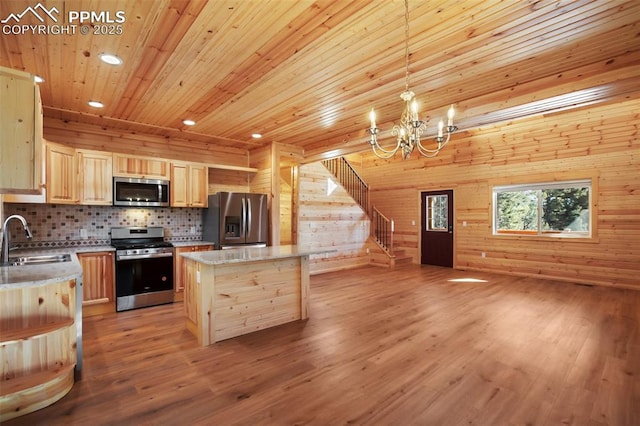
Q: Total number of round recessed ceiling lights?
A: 5